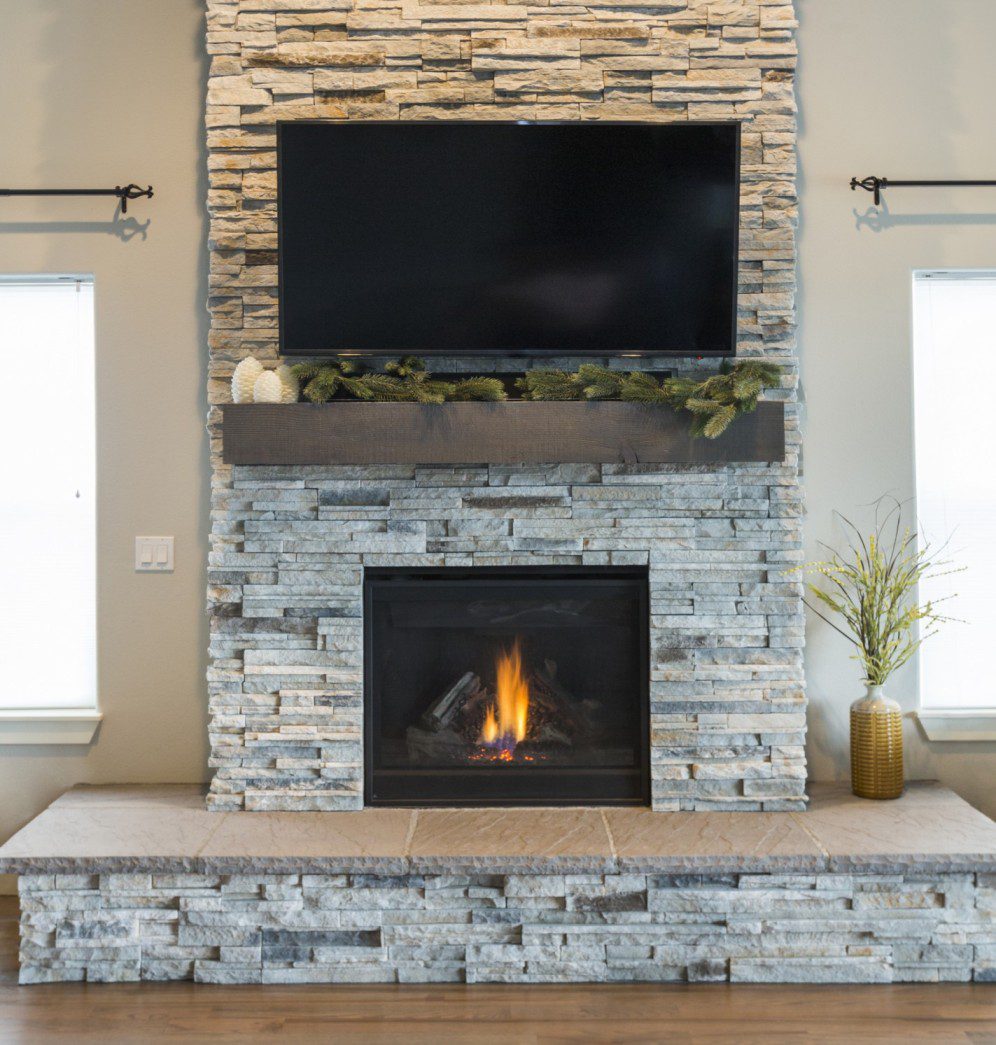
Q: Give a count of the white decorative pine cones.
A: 3